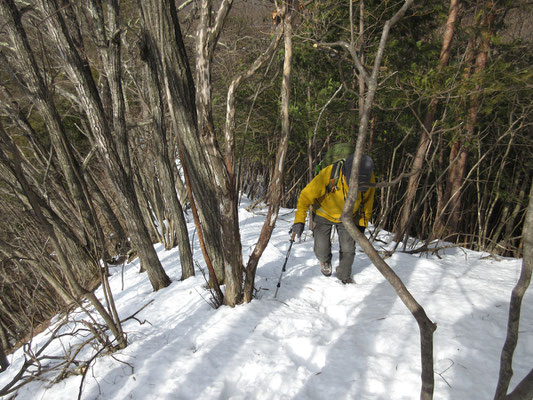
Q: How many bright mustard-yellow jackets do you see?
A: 1